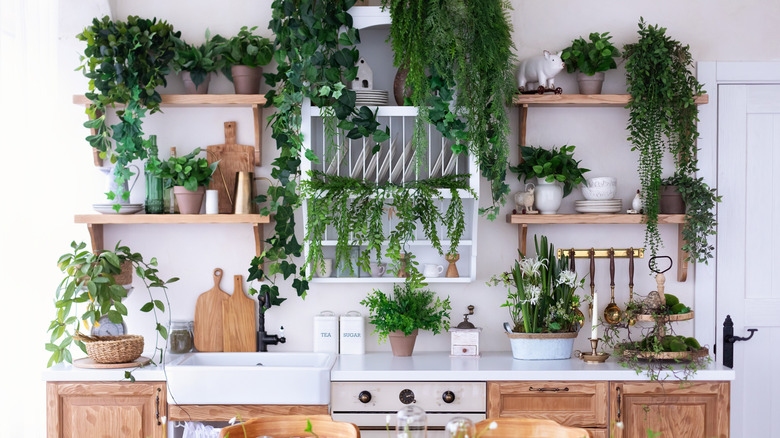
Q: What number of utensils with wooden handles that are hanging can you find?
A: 4